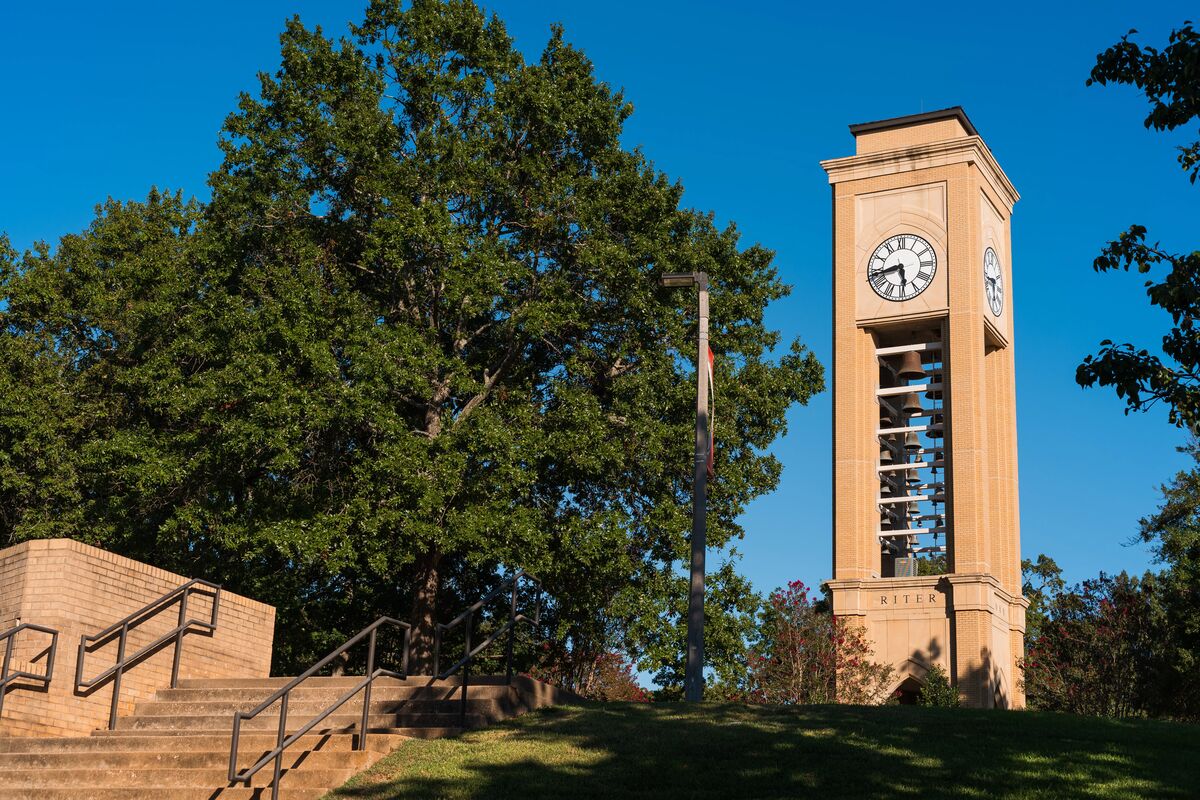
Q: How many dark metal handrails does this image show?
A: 4